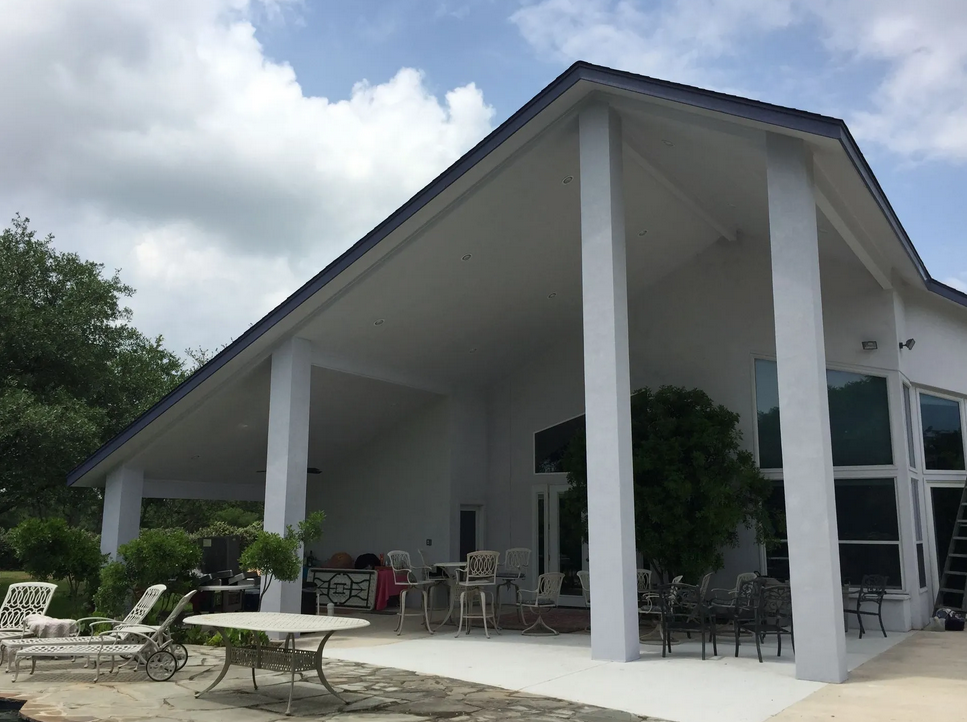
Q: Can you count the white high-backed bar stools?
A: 4